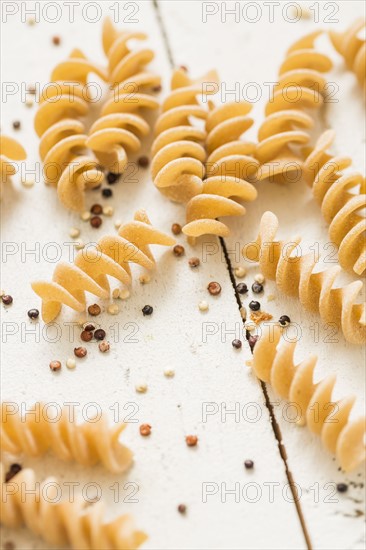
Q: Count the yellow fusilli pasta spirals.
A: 13